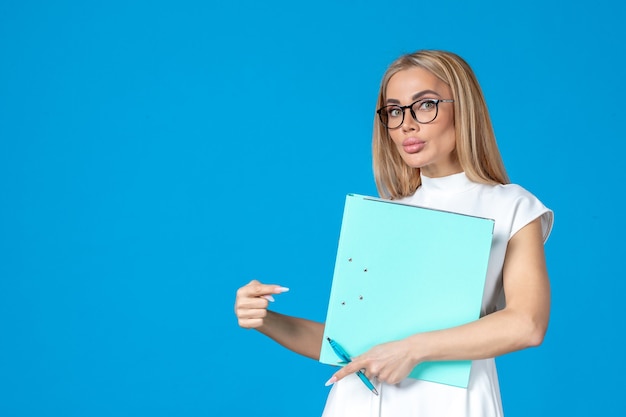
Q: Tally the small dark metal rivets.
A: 4